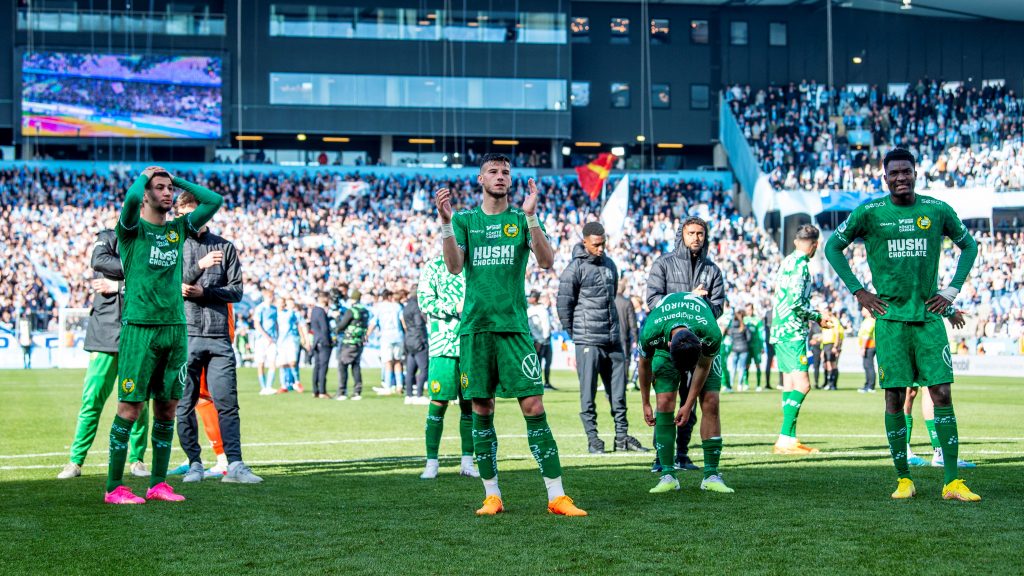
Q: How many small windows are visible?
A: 10